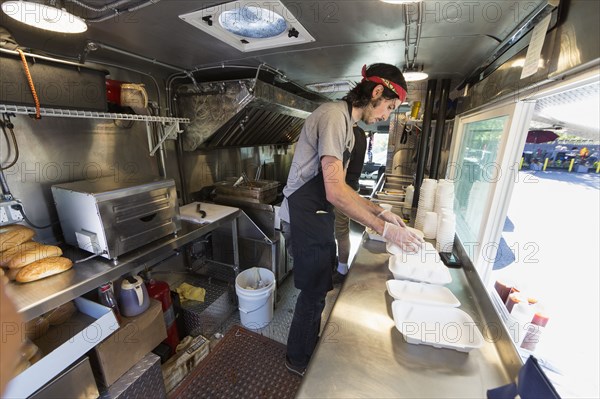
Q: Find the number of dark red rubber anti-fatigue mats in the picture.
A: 1